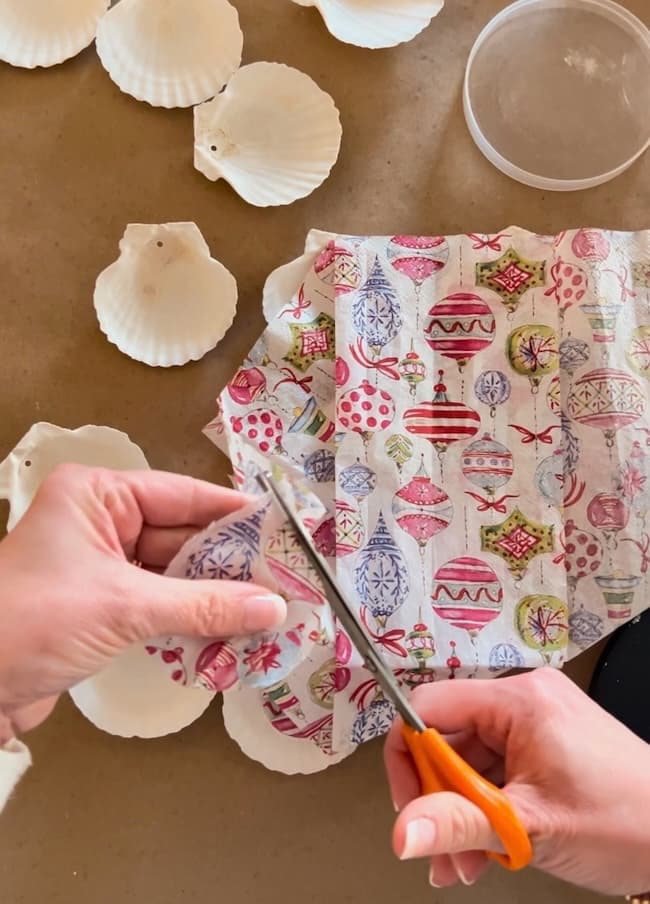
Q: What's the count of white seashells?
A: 9